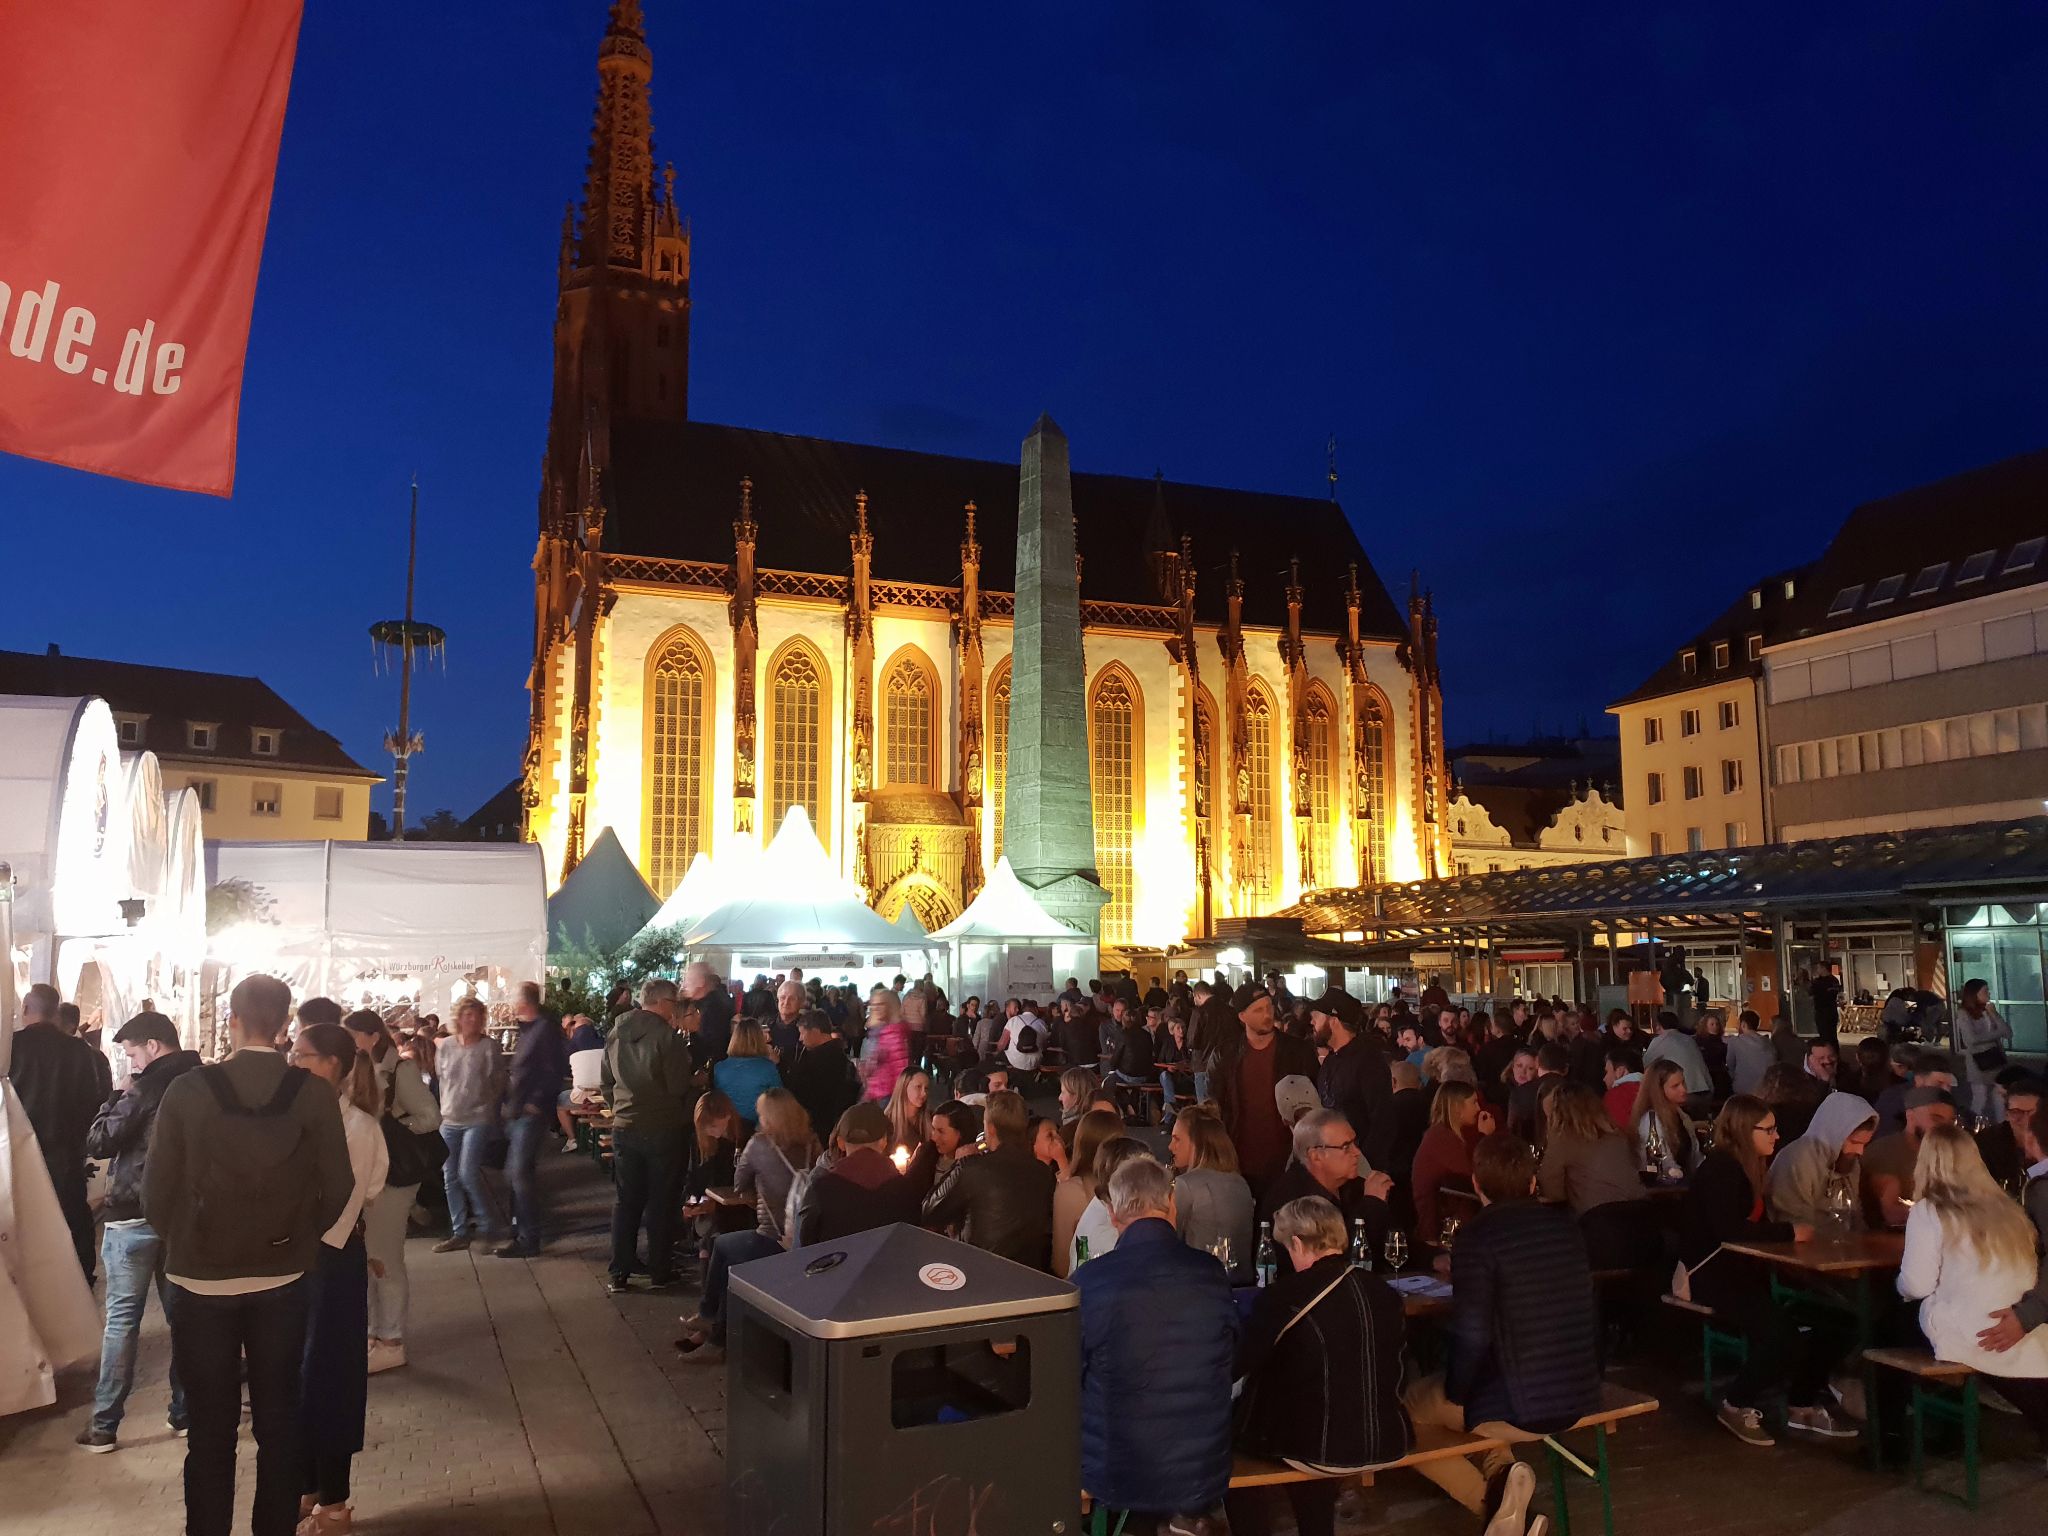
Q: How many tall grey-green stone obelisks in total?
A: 1